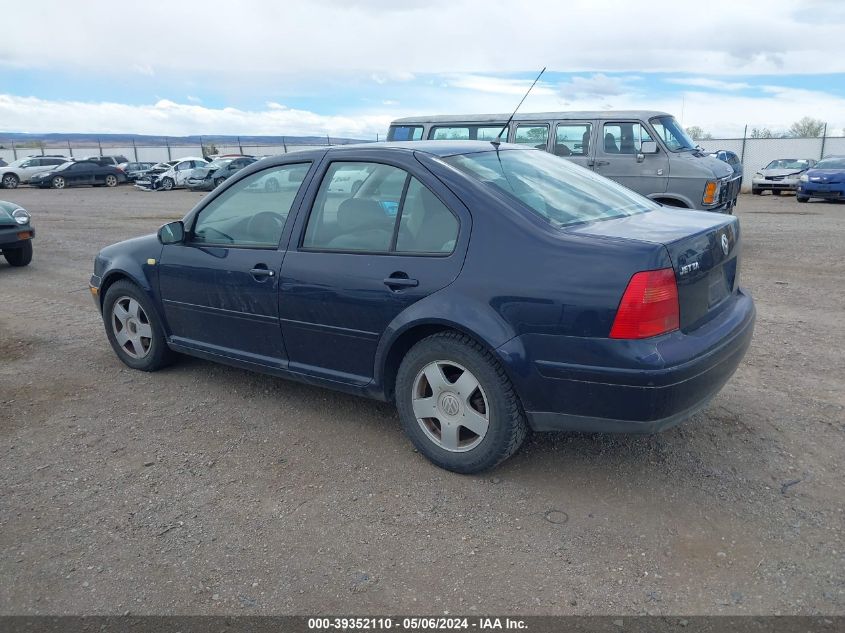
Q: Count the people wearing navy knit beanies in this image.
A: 0